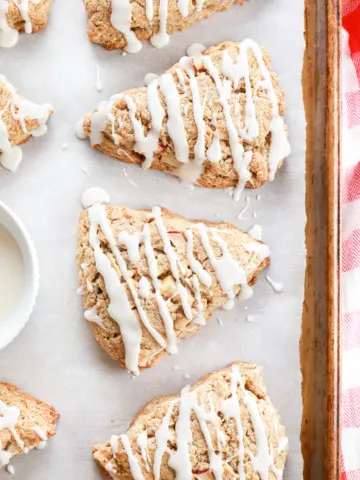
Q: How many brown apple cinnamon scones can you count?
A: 7